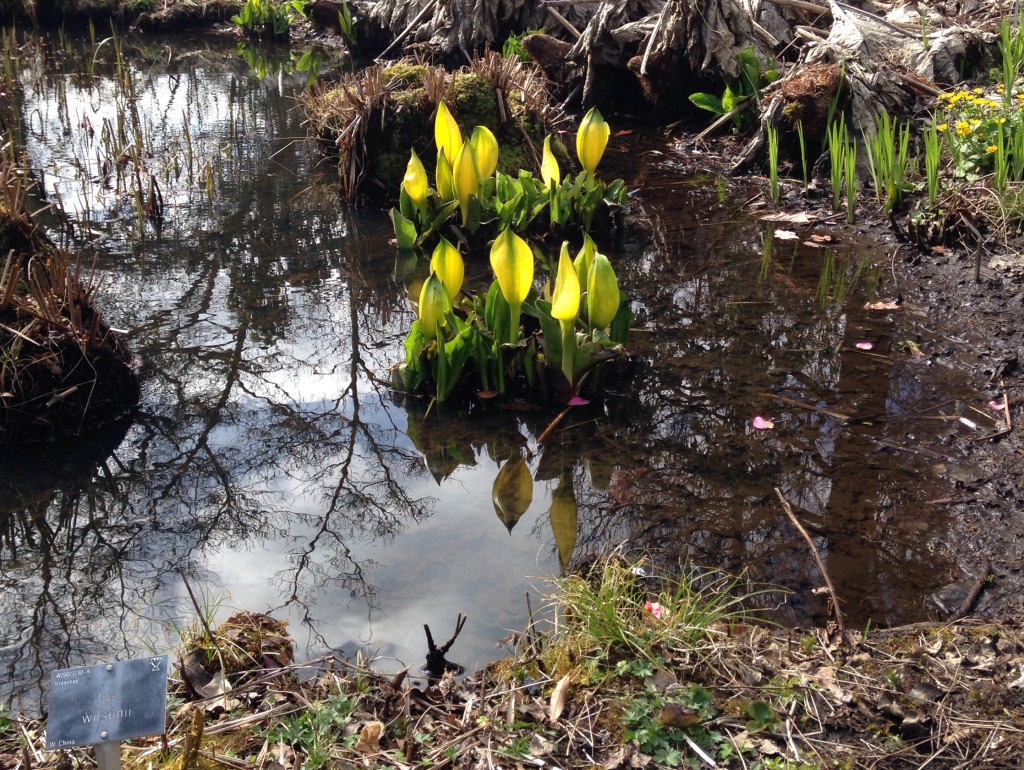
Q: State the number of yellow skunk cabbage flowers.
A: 13